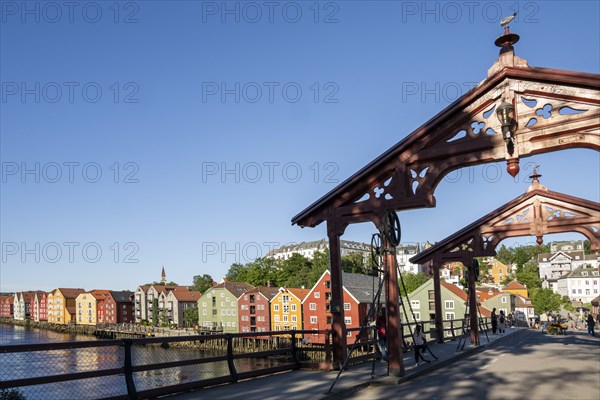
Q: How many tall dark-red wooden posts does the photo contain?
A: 4